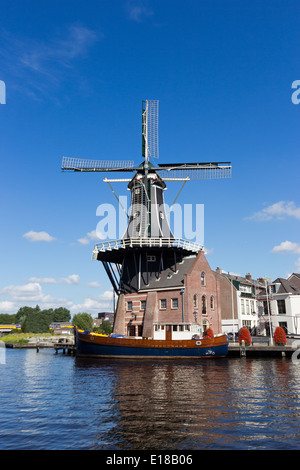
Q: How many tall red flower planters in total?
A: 3